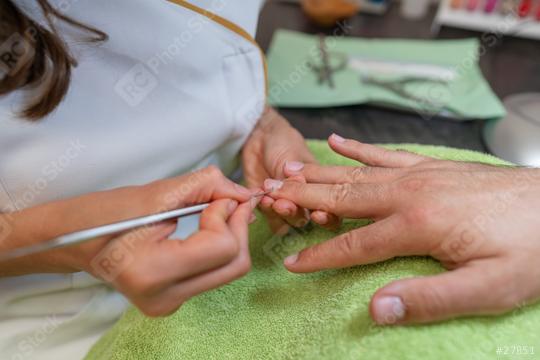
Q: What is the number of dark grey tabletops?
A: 1